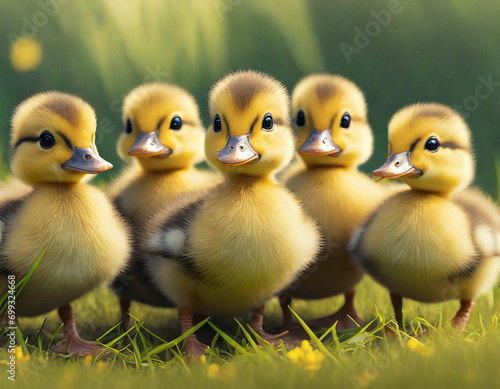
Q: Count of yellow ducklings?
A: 5